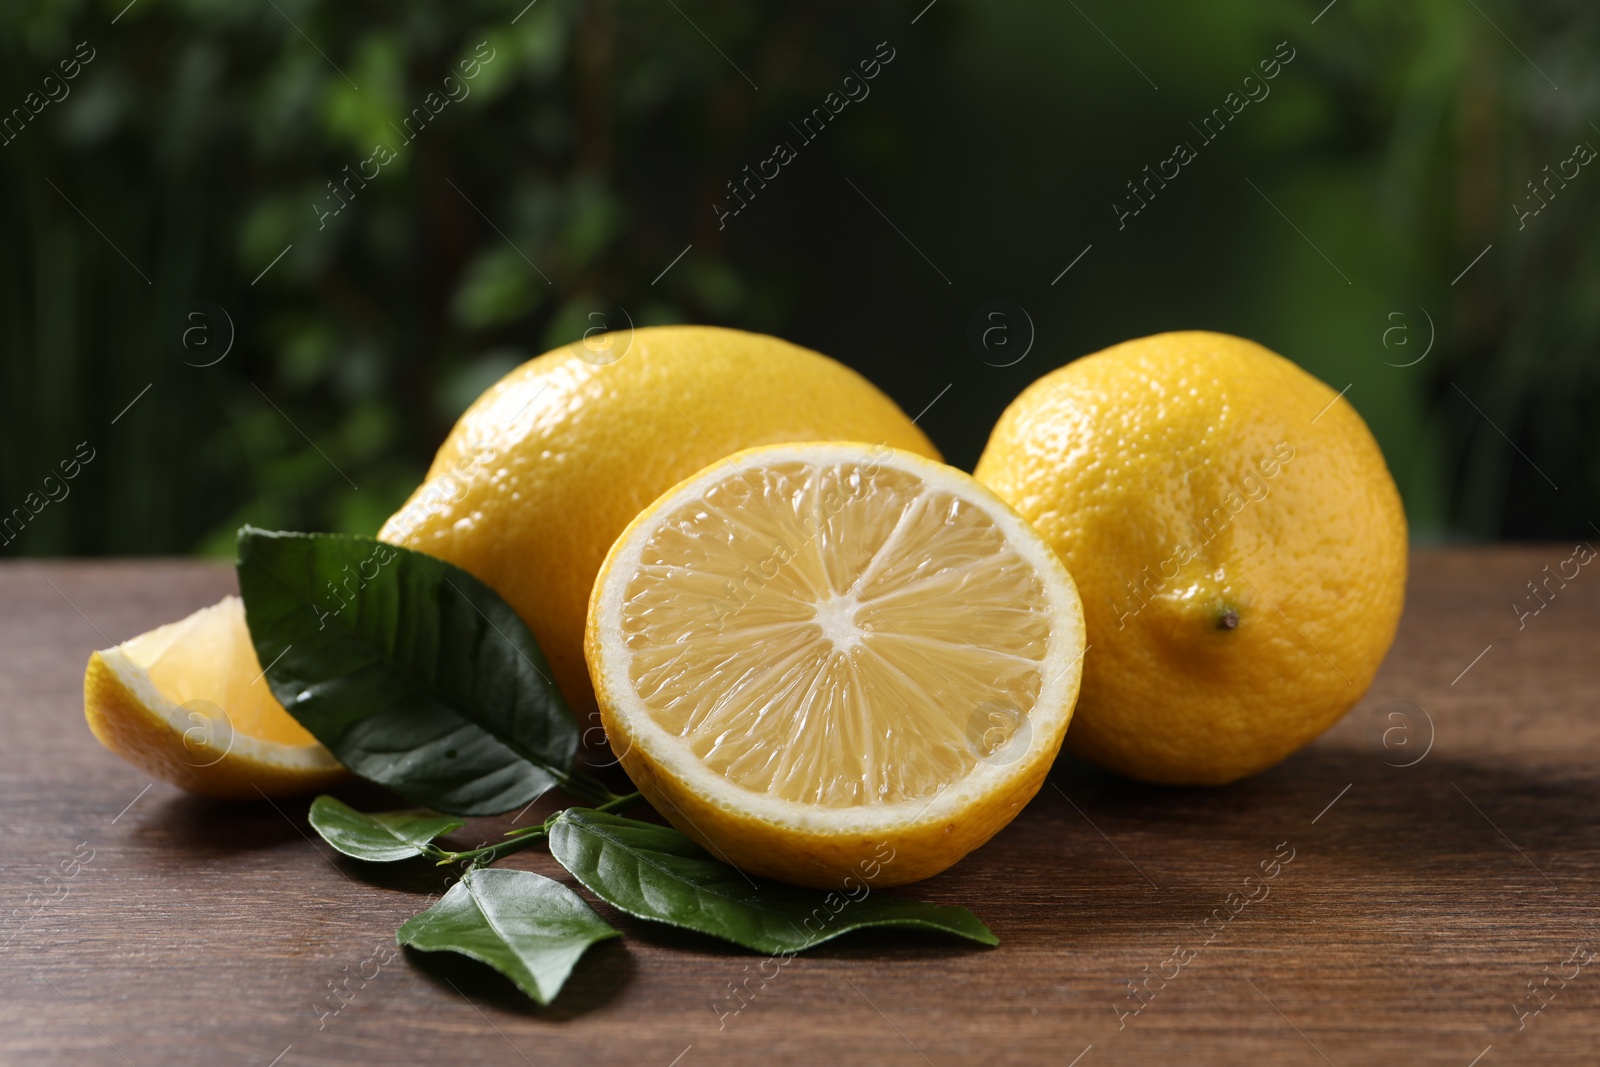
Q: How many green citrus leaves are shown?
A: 4